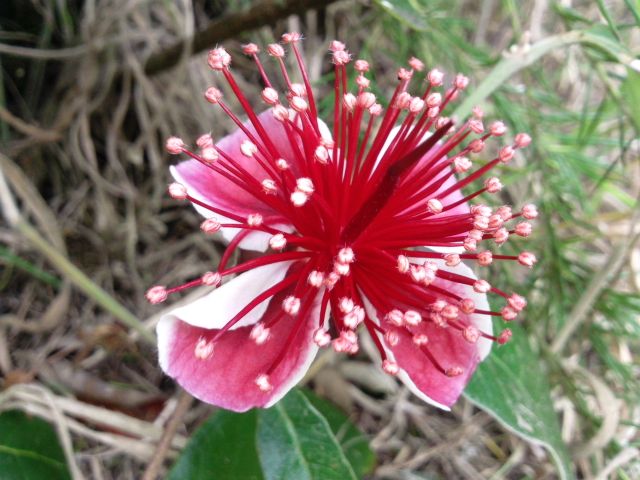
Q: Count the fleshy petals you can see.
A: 4